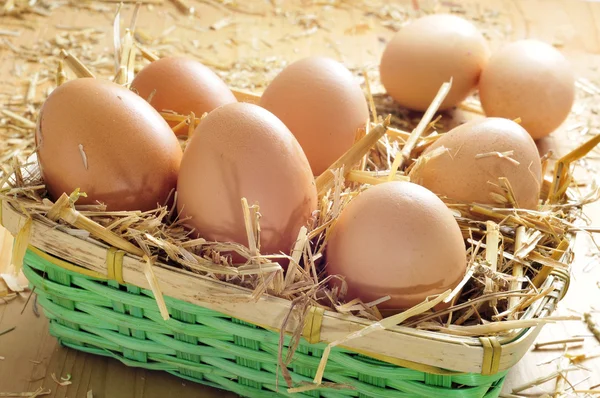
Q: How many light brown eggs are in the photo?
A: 8